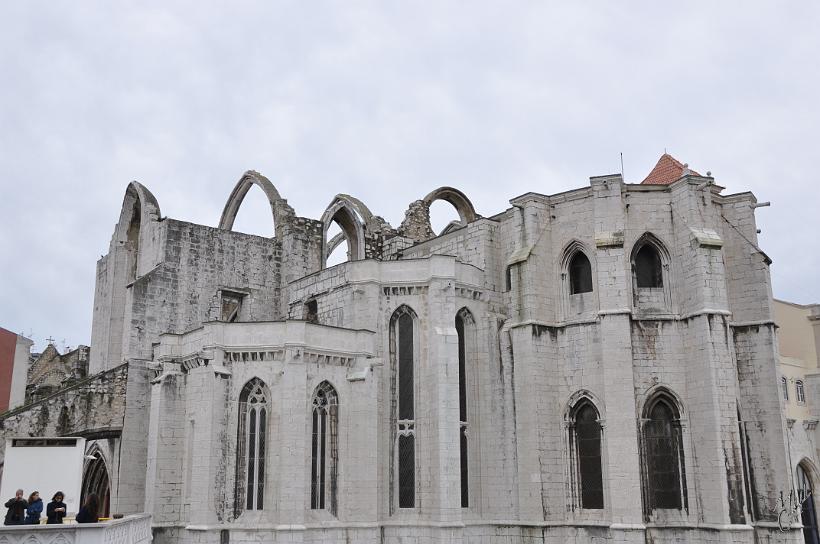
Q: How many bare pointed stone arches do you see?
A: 4